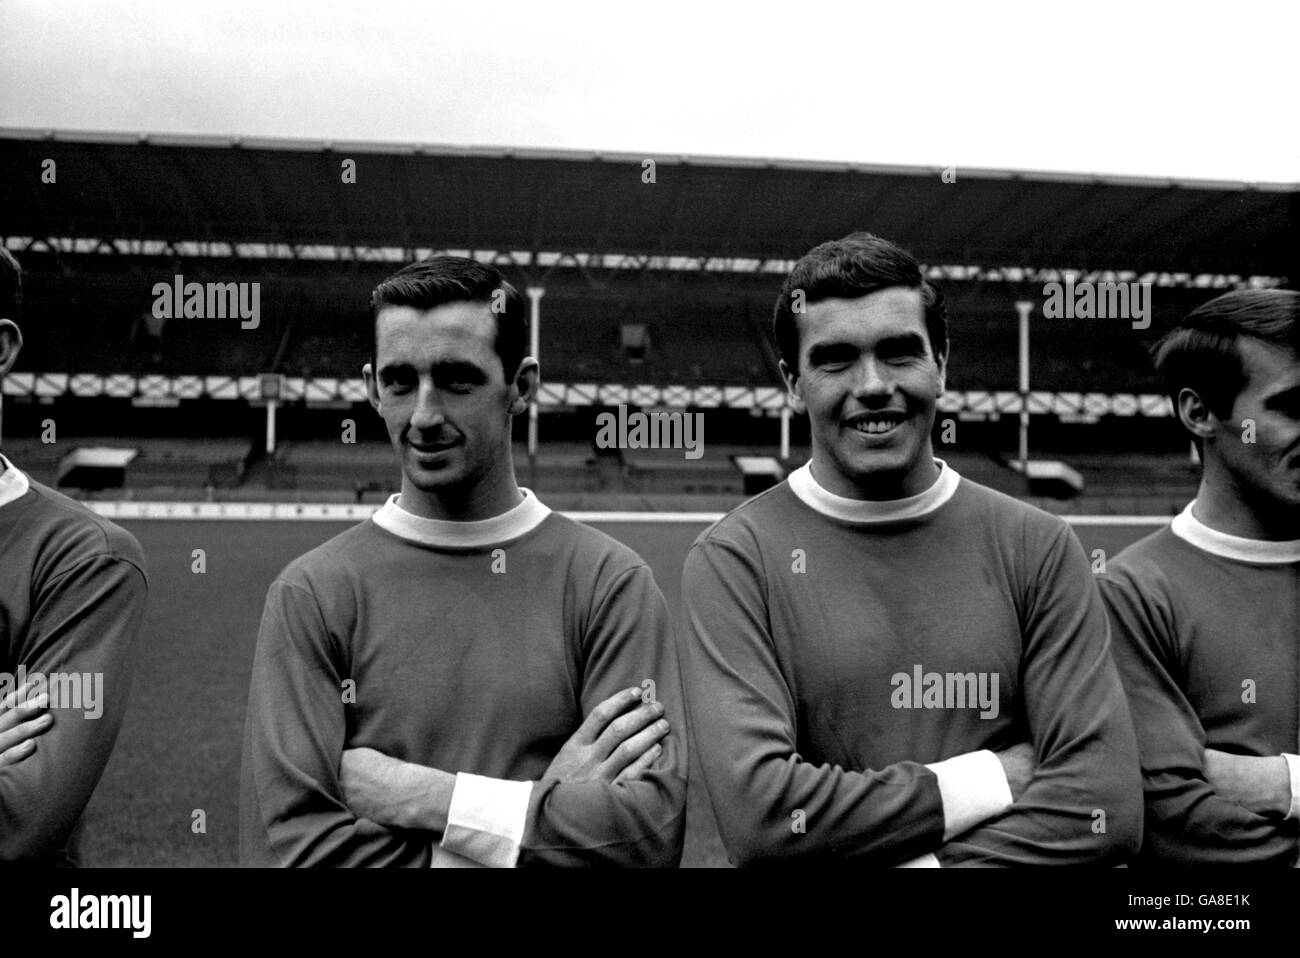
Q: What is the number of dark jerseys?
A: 4